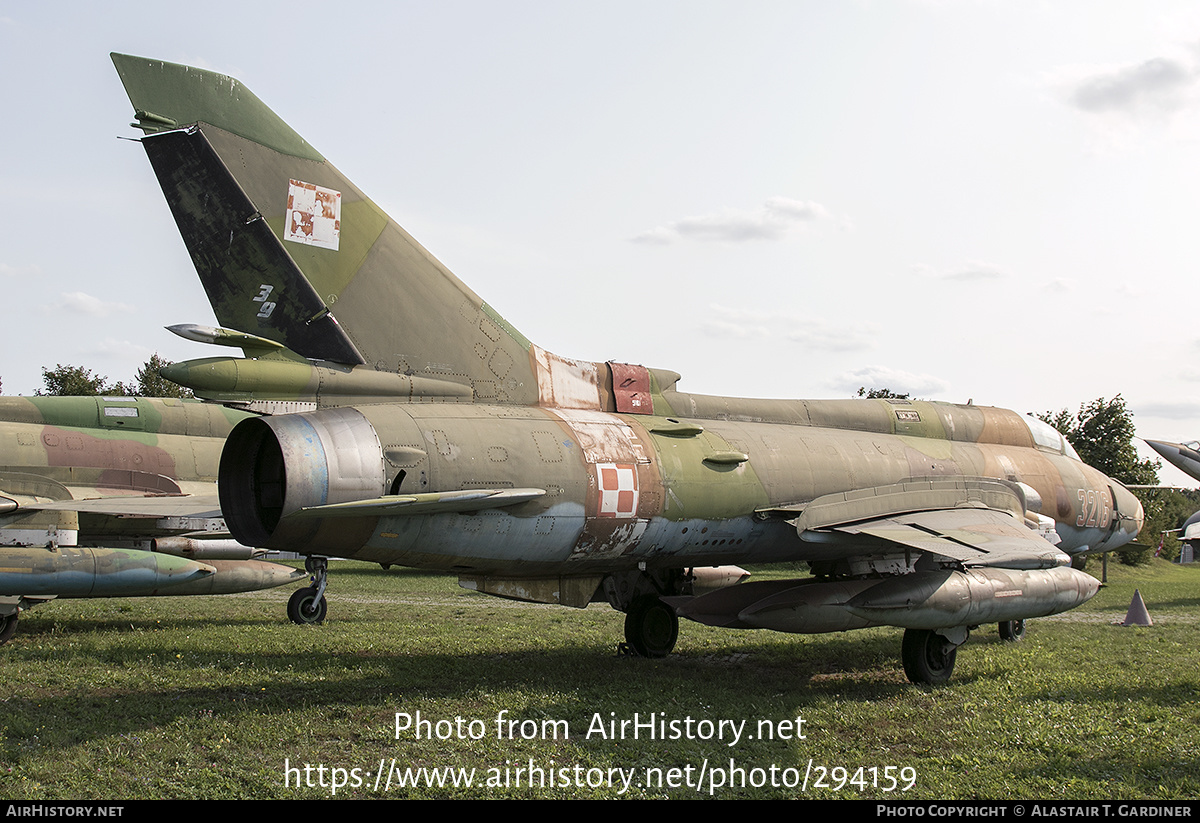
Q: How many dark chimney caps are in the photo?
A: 0